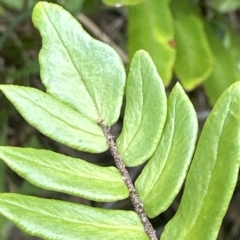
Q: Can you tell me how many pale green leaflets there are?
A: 7